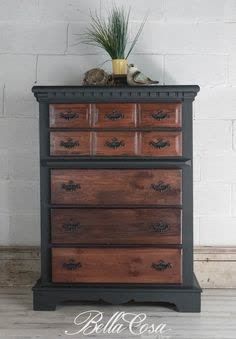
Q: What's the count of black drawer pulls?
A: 12